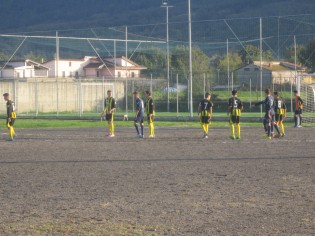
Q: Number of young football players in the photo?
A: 9